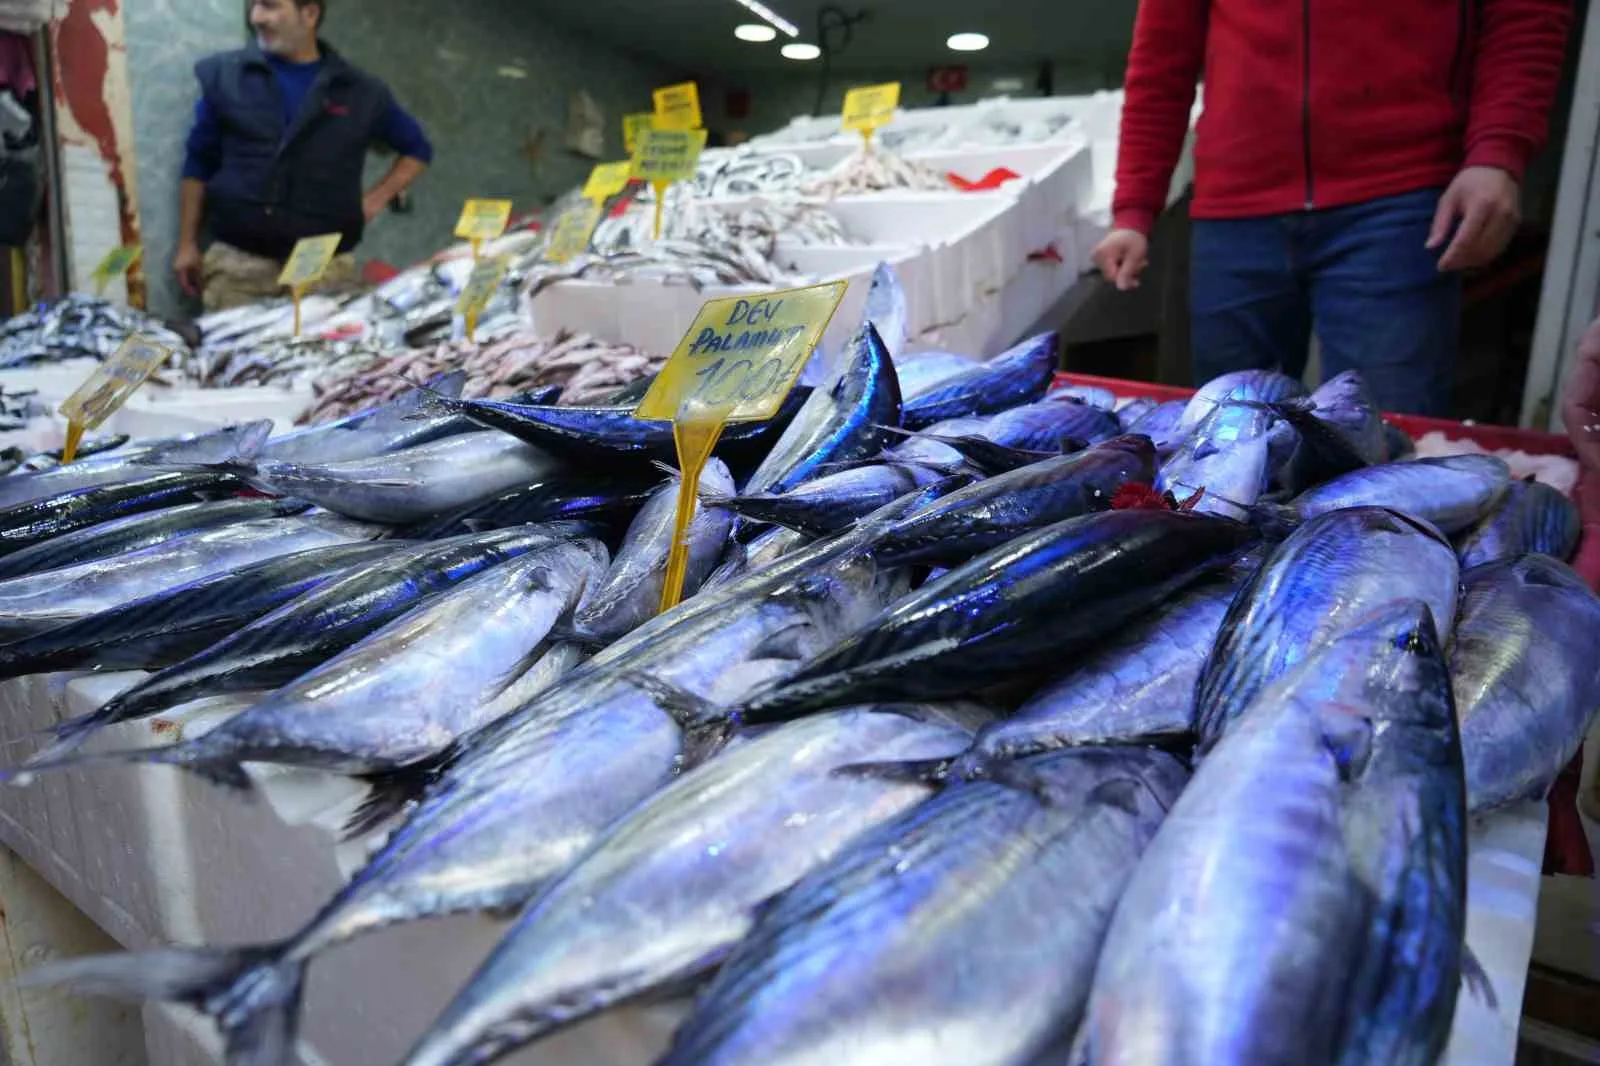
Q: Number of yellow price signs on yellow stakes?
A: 12